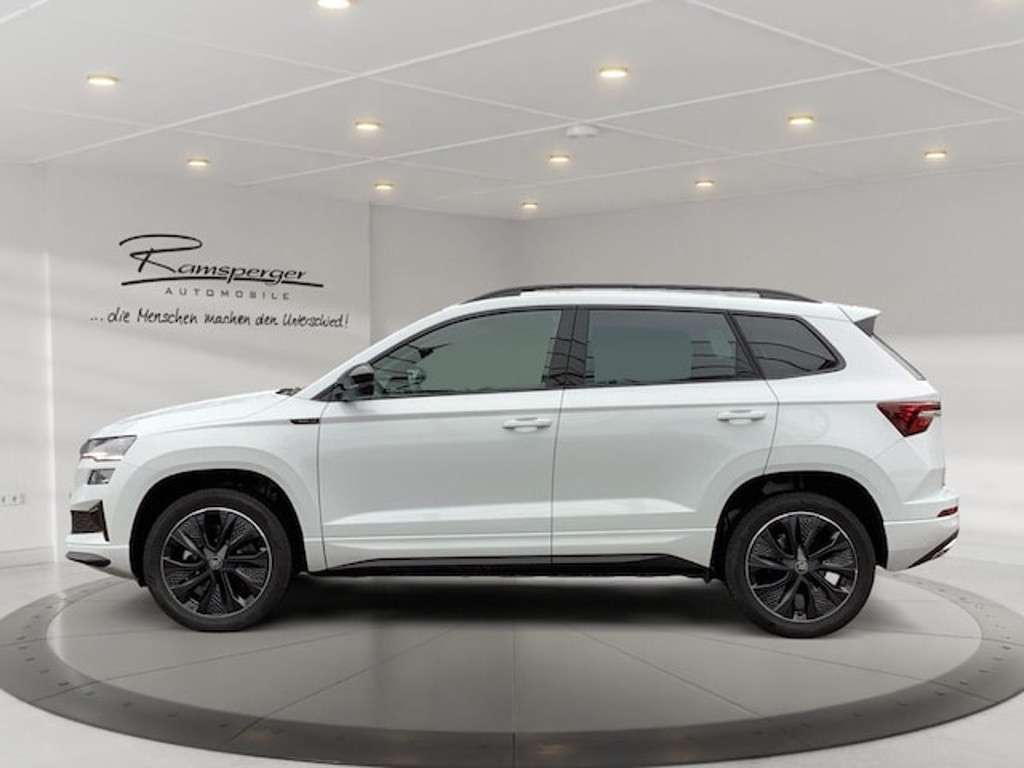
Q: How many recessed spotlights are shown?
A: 11